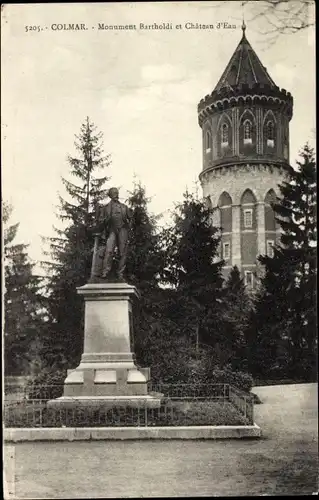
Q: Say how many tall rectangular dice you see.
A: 1